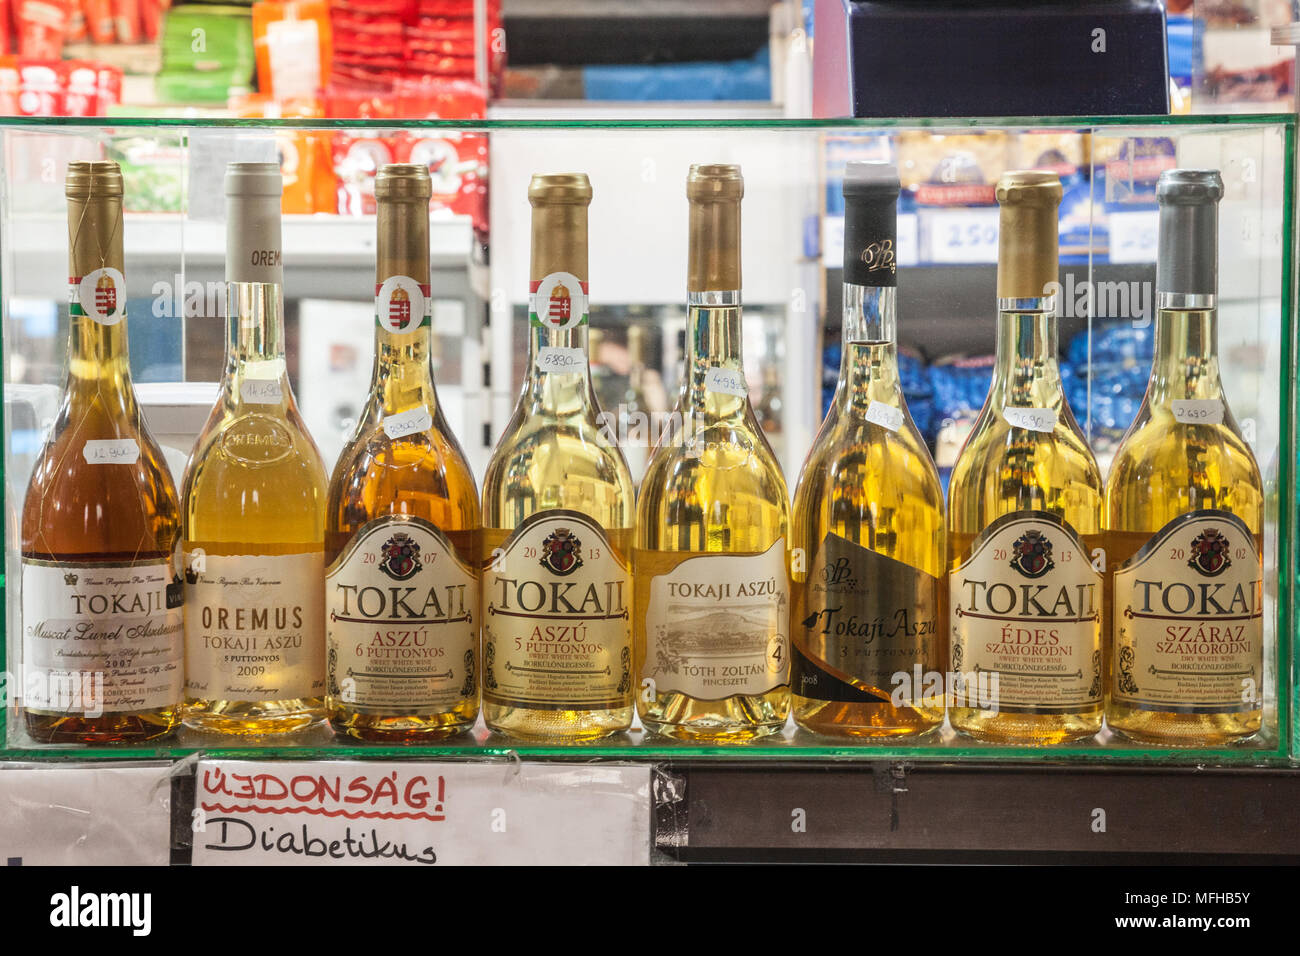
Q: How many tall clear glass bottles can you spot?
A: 8